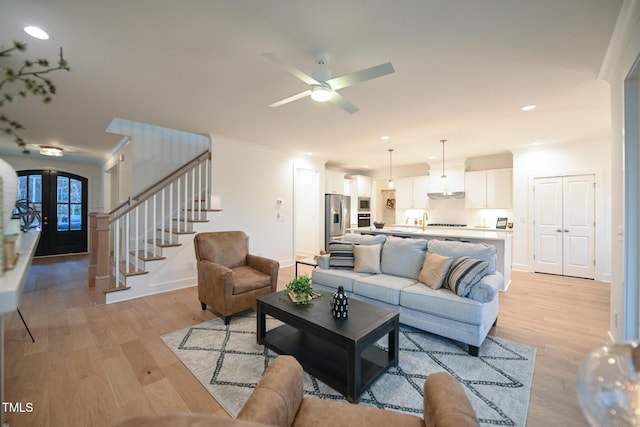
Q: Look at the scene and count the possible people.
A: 0